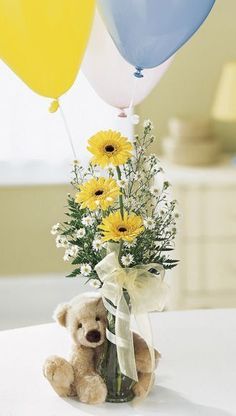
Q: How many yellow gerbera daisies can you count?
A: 3